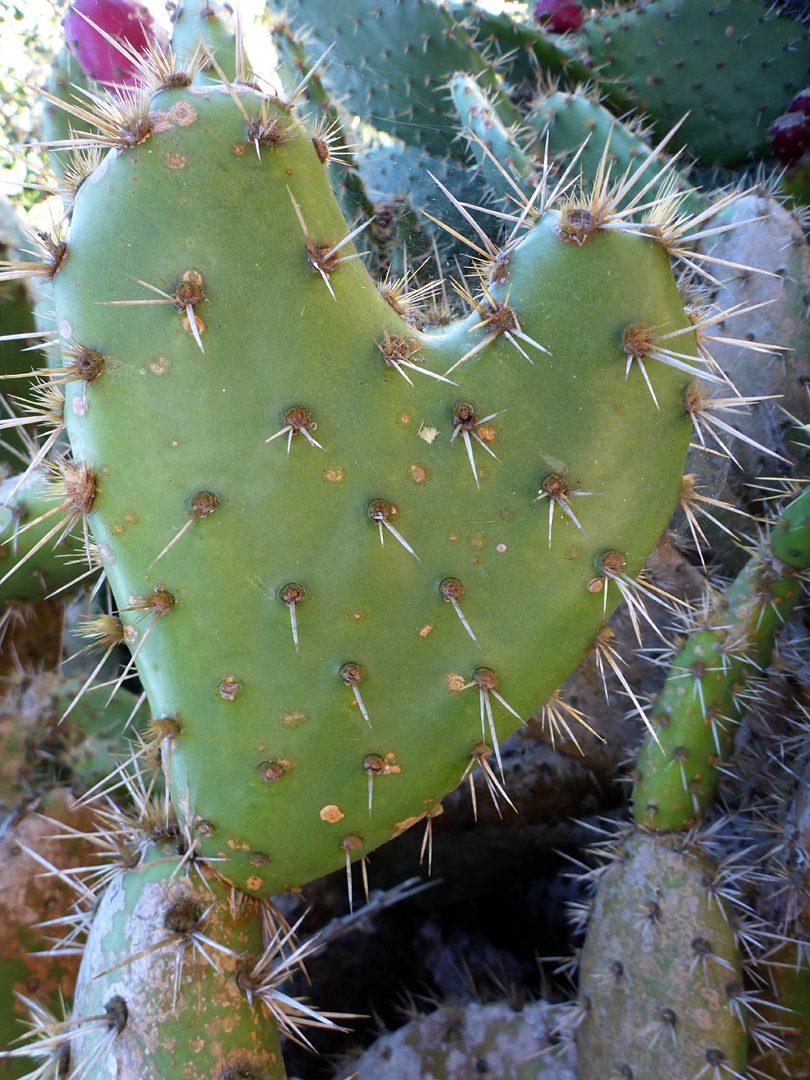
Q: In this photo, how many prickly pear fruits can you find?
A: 4